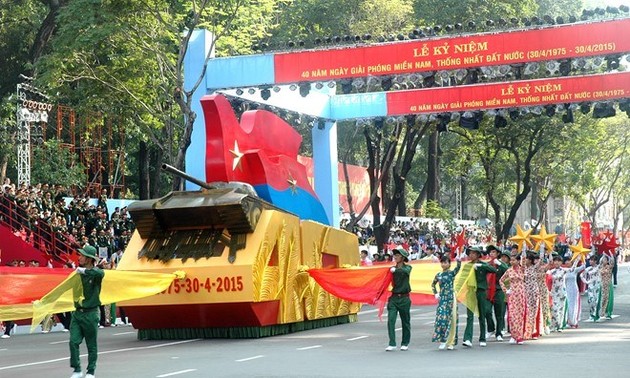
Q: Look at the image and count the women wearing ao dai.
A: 8